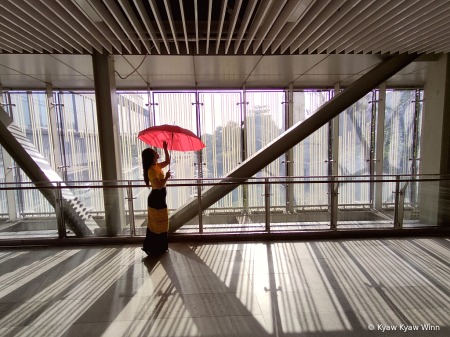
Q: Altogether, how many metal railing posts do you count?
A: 6